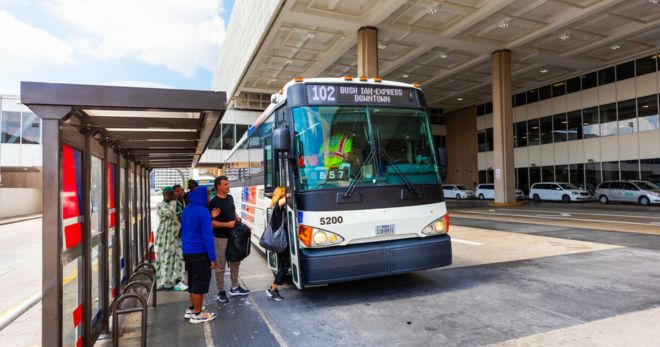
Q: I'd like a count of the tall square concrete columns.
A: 2